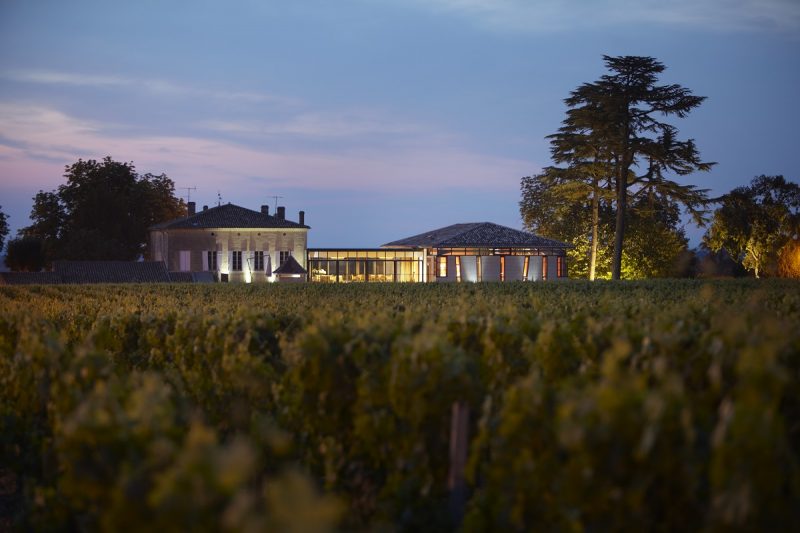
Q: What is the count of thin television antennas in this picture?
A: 2